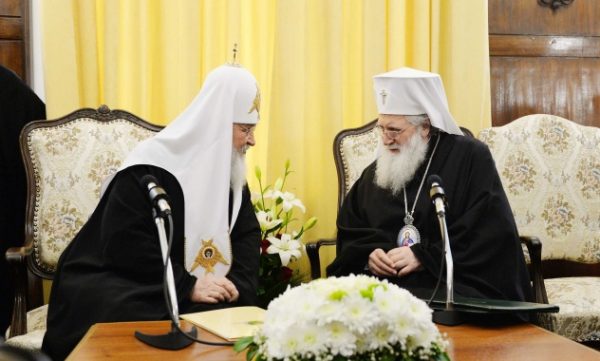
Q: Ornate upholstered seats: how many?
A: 3